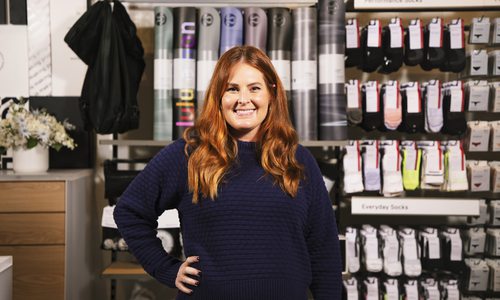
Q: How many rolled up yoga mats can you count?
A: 8